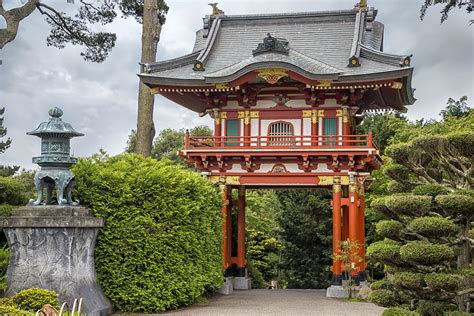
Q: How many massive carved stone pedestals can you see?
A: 1